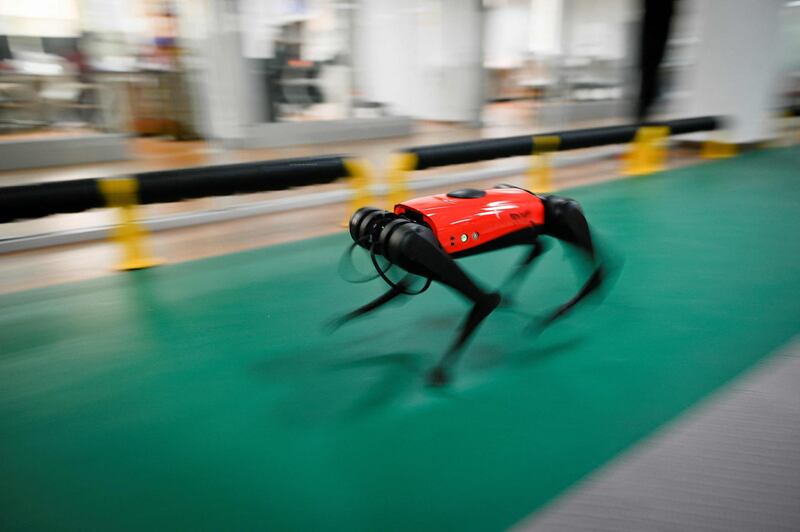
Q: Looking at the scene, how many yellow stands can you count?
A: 6